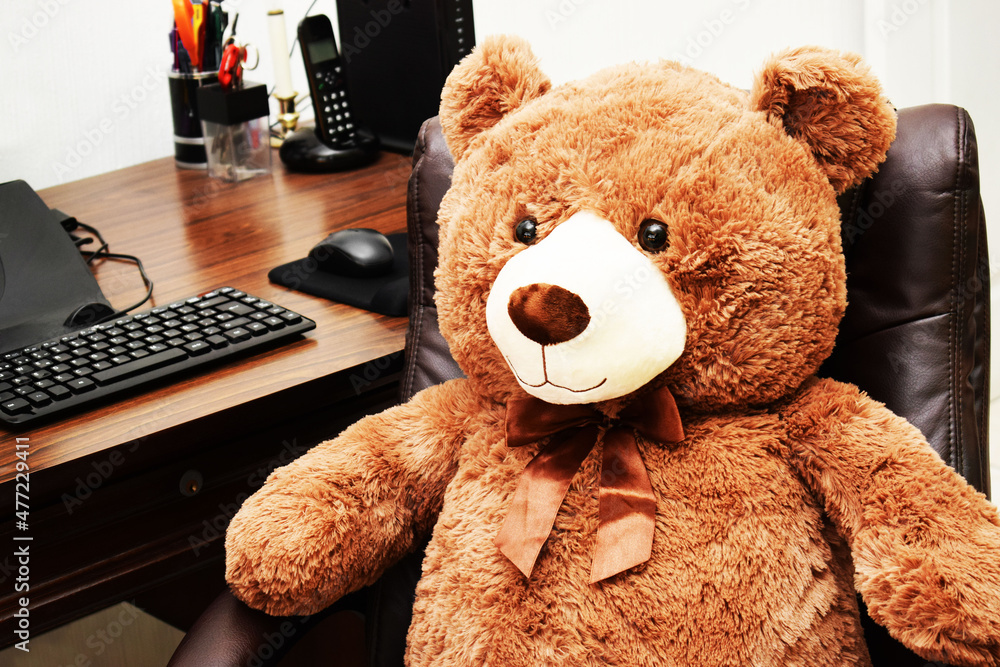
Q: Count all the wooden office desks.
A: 1